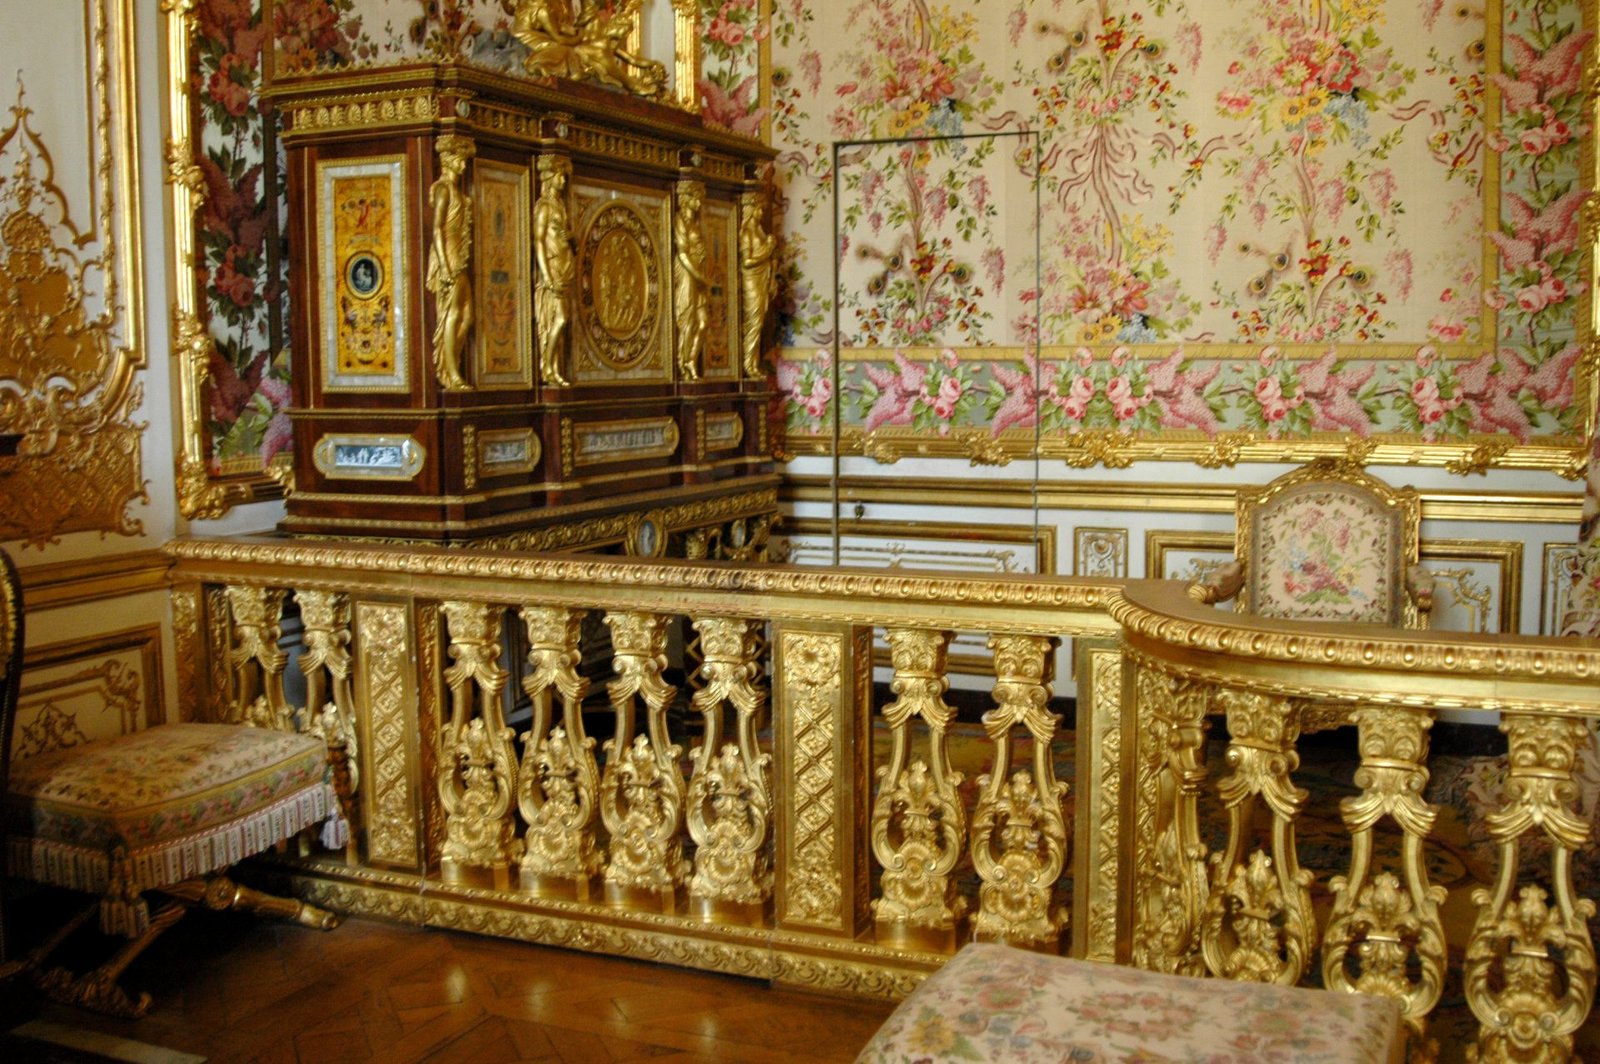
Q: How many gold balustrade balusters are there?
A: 12